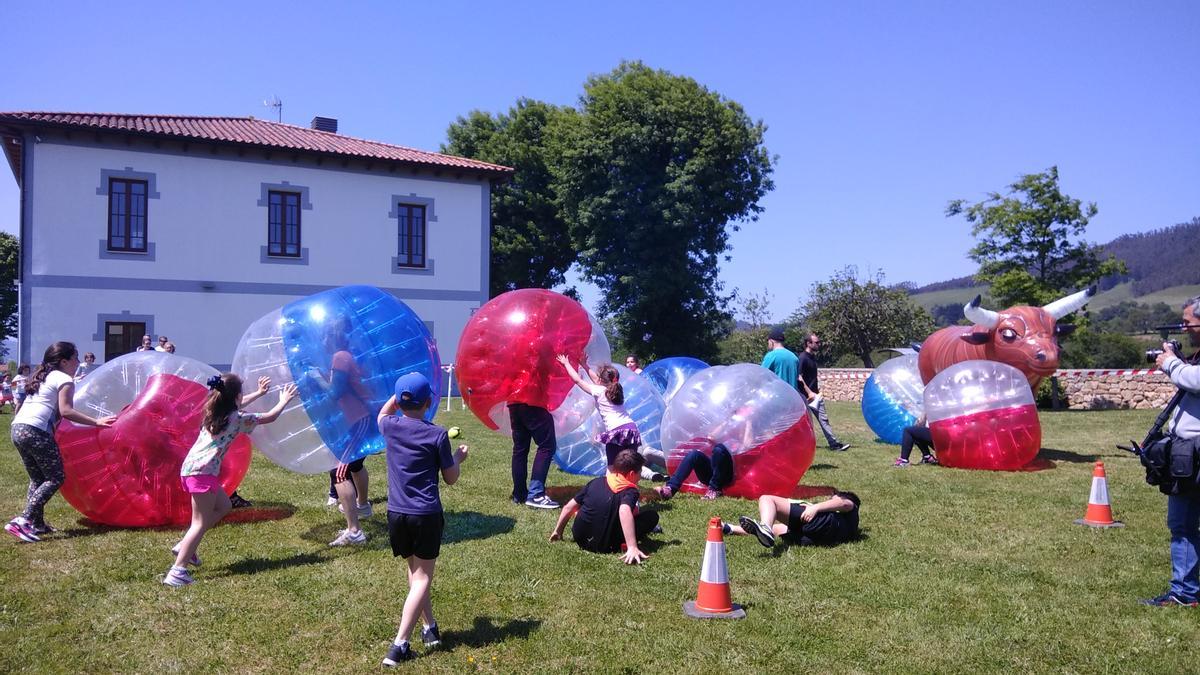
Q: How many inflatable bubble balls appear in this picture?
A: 8